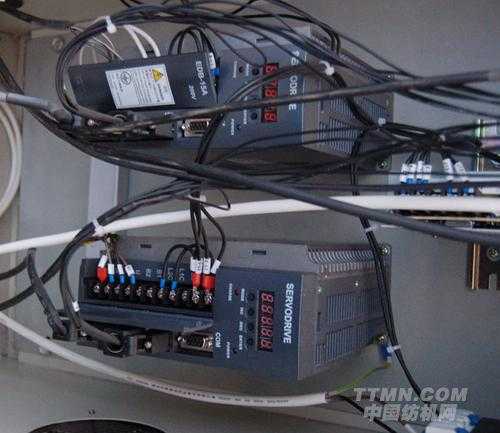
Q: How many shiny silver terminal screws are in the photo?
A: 11